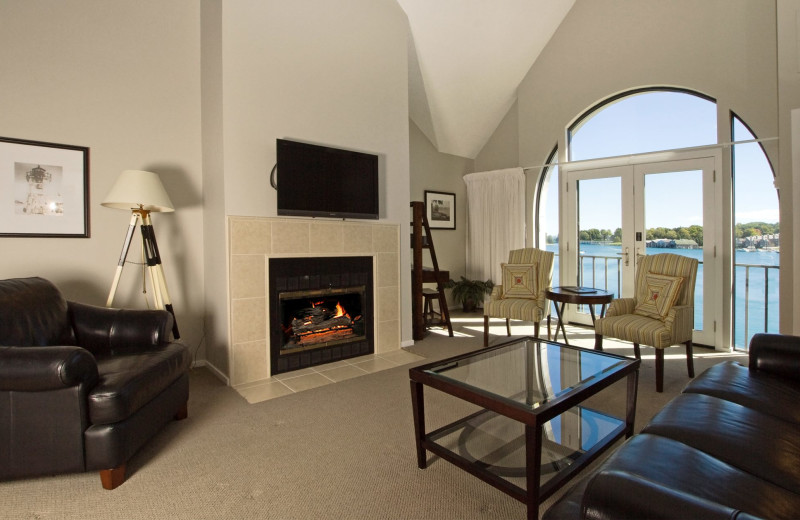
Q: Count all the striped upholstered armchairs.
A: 2